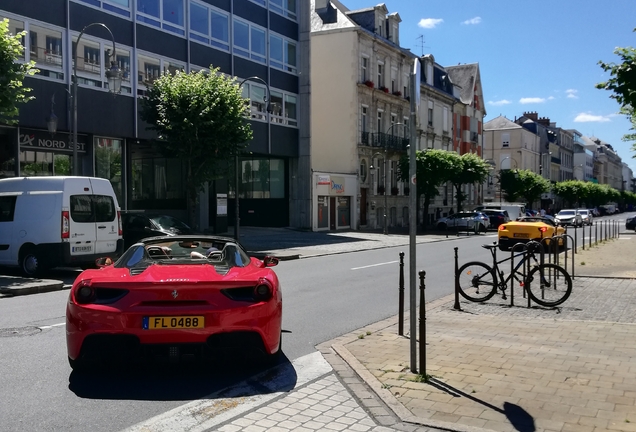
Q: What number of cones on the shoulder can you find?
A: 0